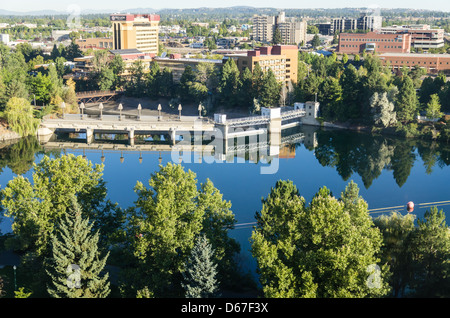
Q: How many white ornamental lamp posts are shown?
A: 8